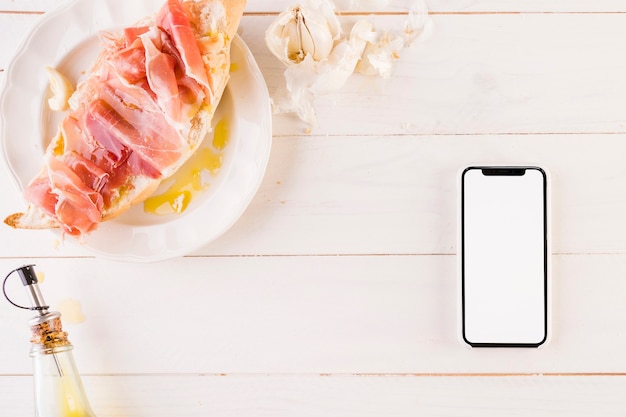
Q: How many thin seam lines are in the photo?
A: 4